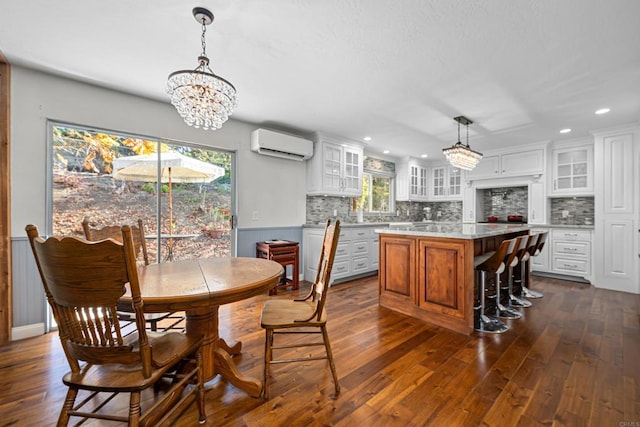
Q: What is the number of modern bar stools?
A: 4